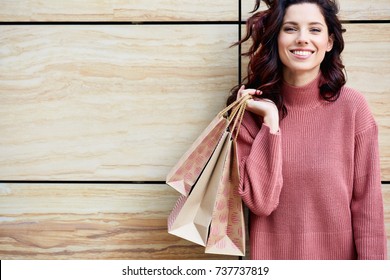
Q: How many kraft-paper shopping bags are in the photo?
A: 3